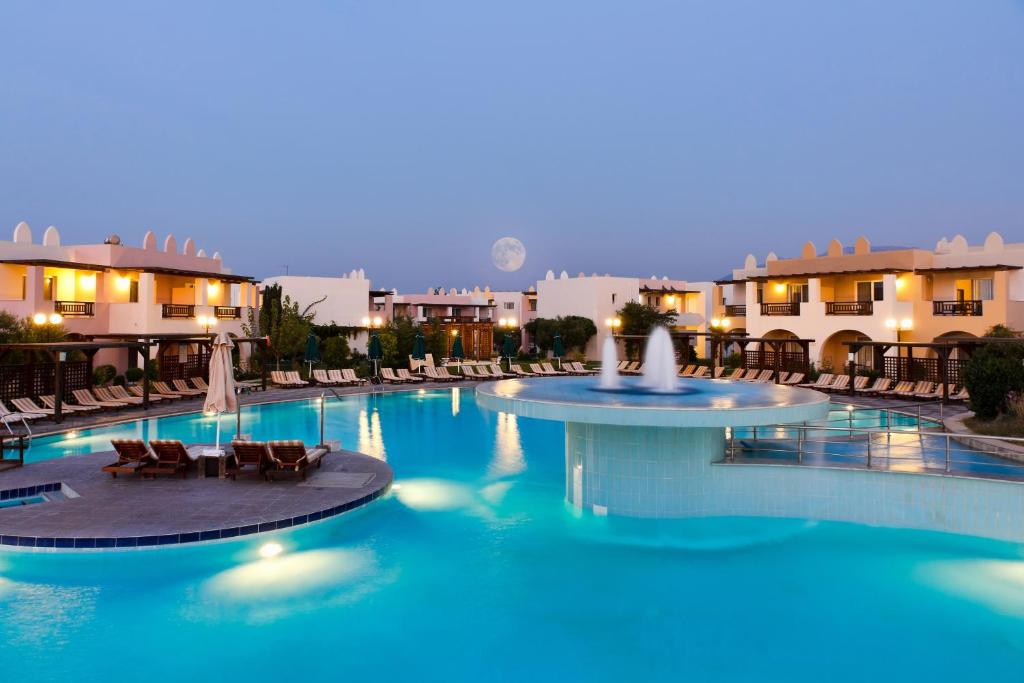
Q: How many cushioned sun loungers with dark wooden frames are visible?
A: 4